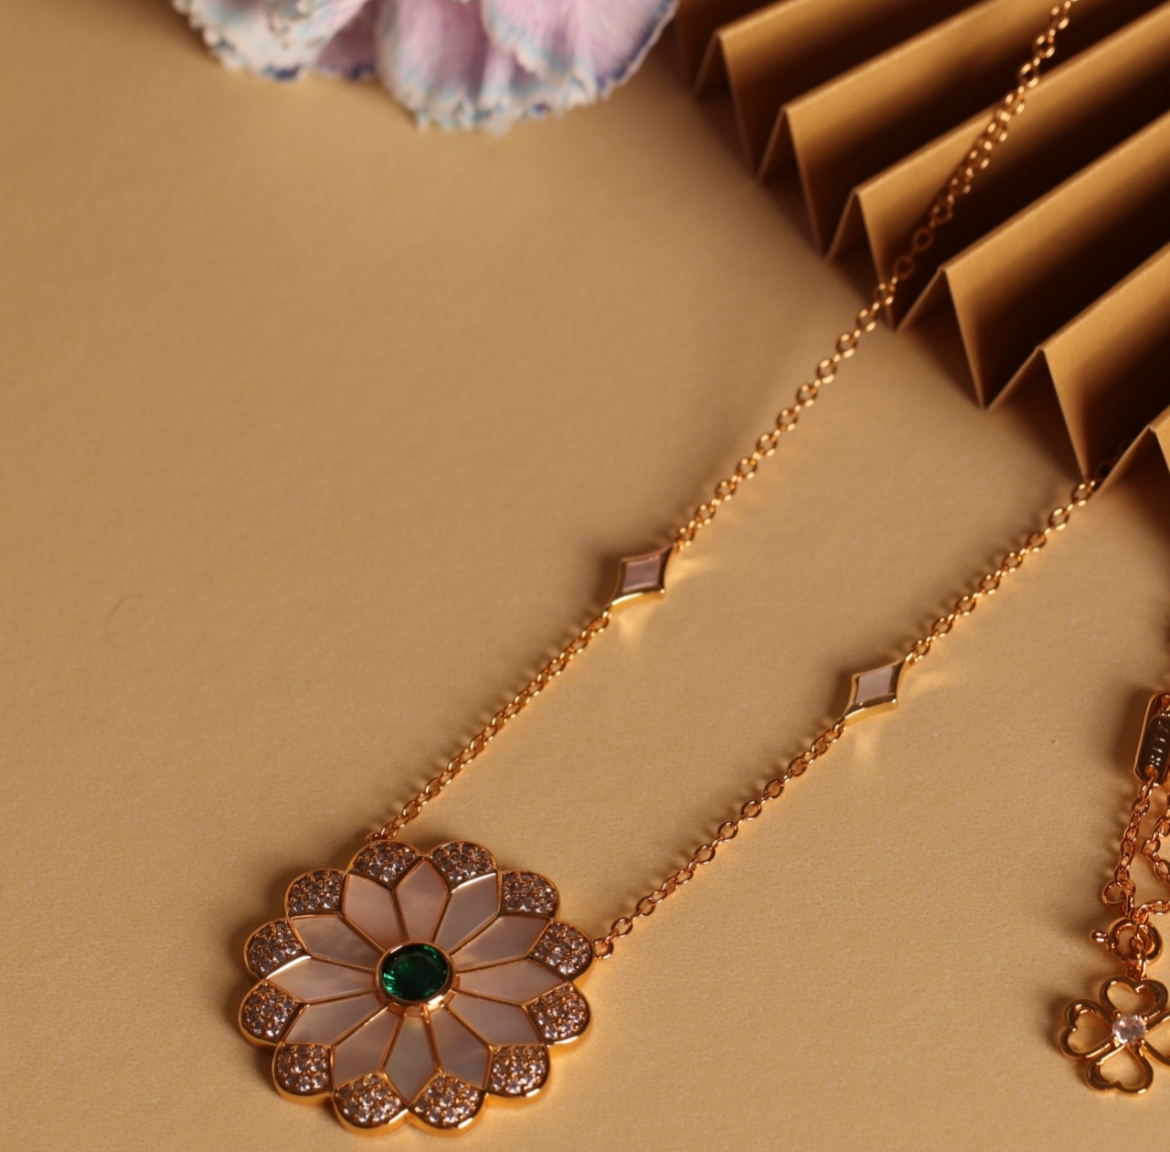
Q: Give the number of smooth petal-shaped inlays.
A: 12